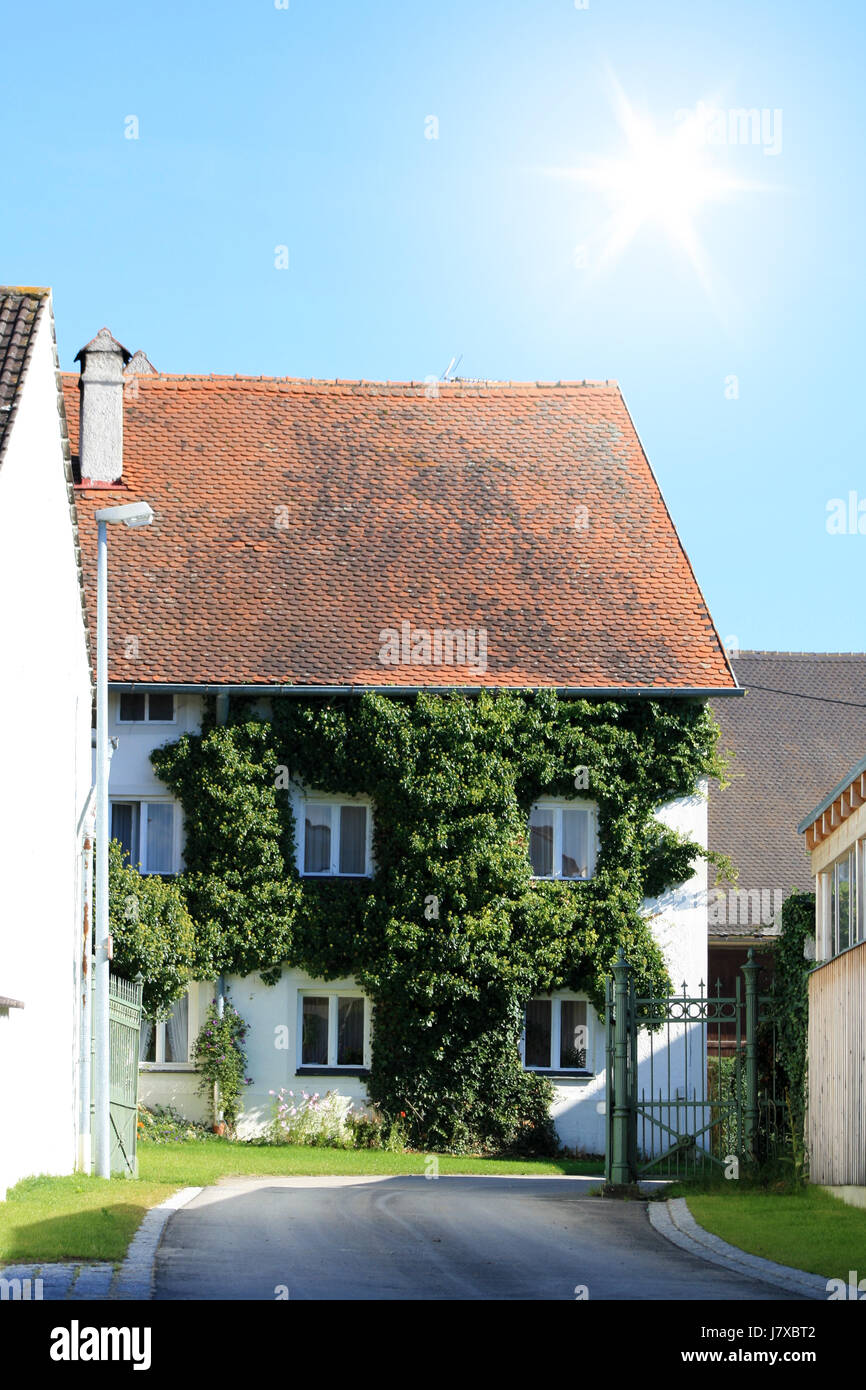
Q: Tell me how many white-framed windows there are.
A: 7